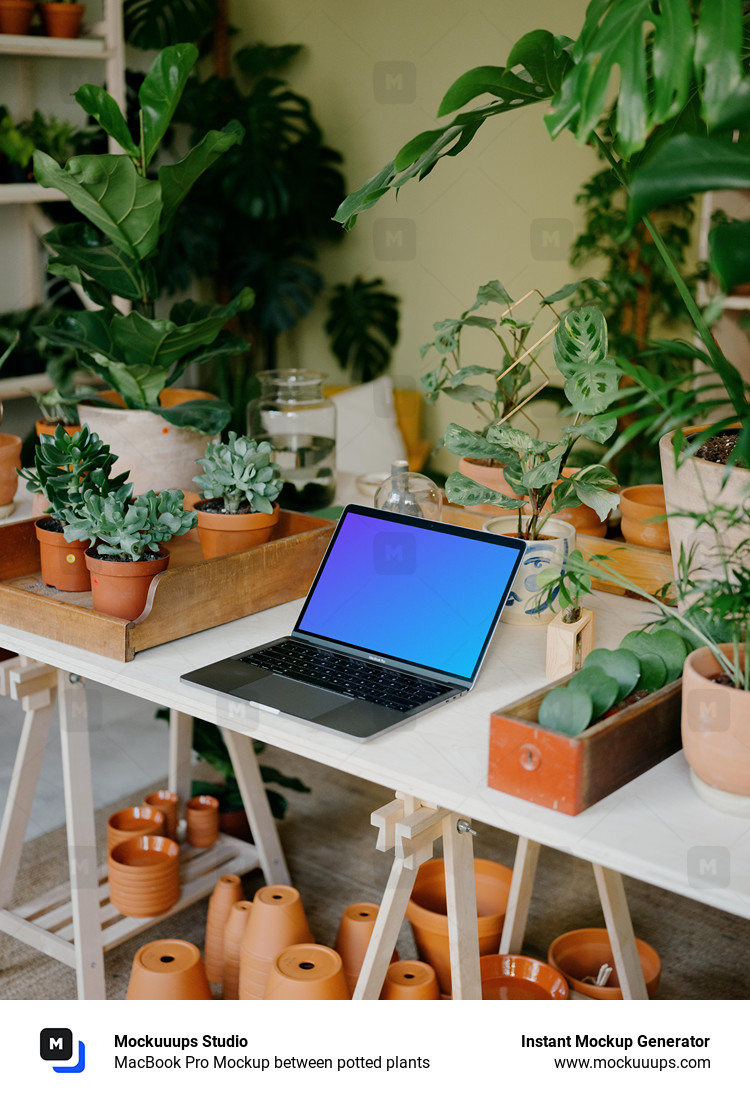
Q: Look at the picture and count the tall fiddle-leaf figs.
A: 1